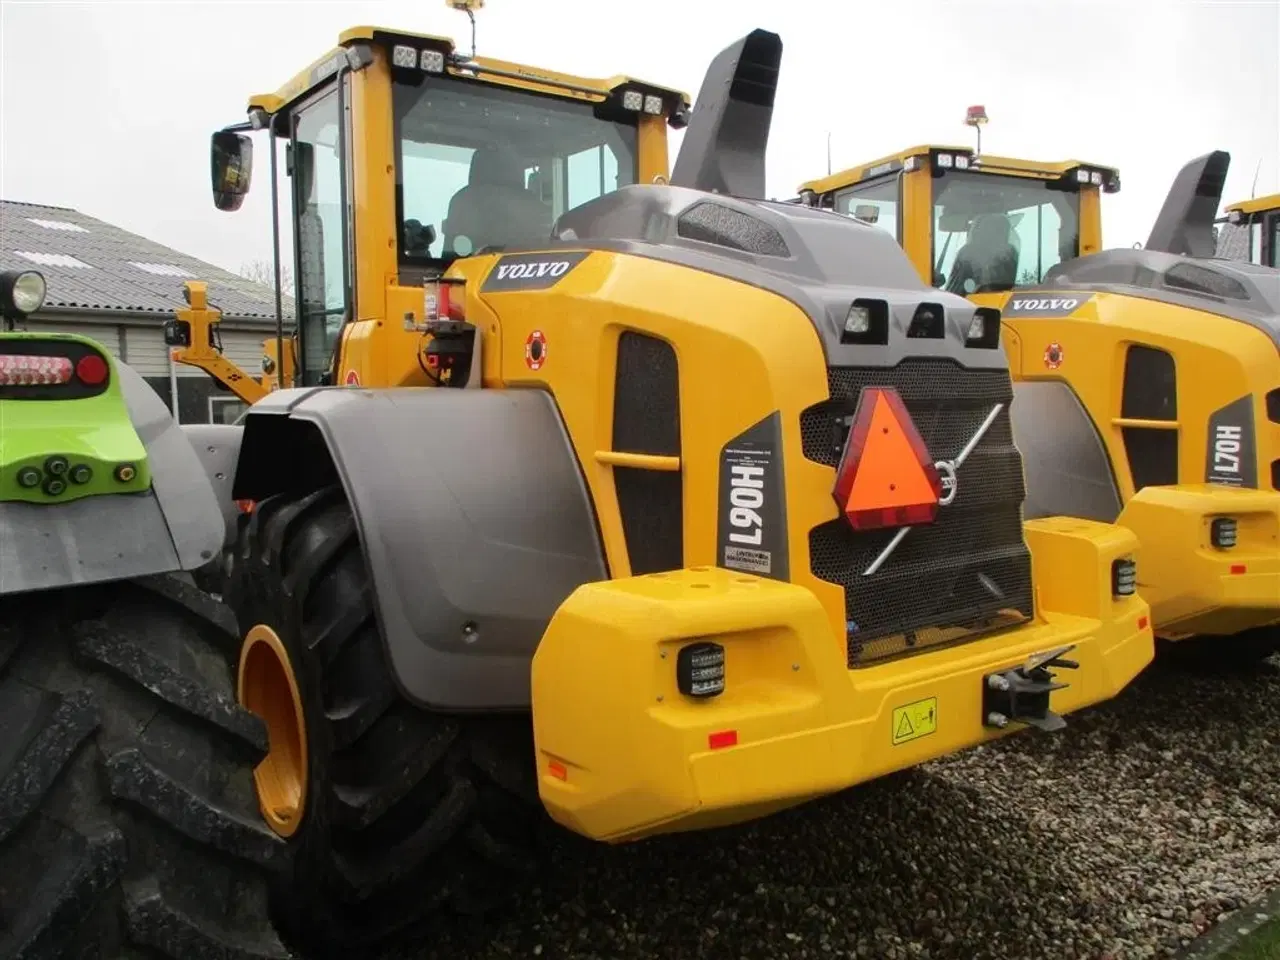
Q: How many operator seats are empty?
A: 2